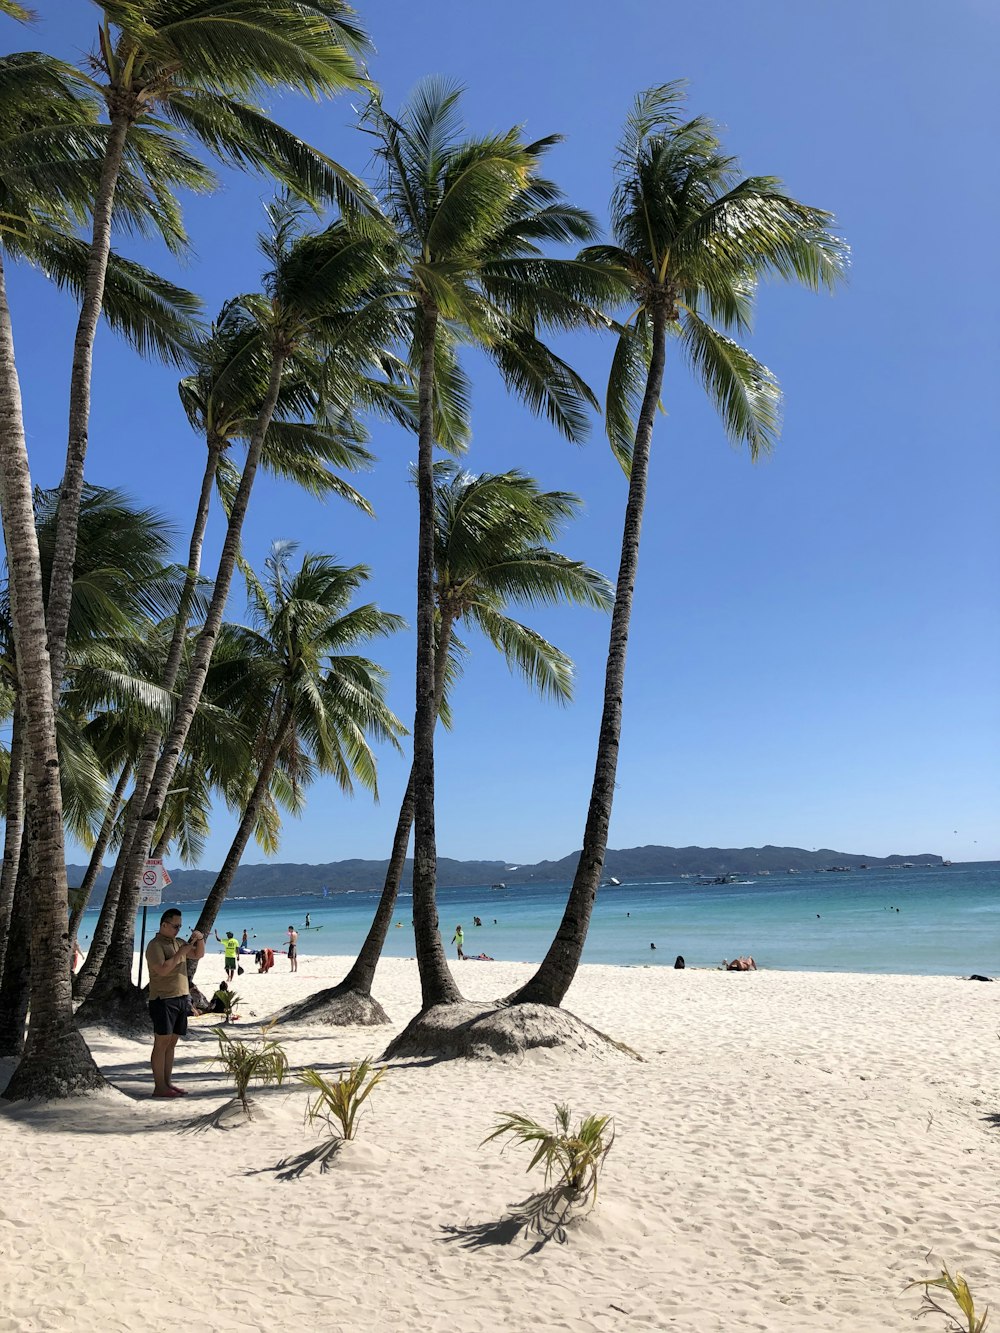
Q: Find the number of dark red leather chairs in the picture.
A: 0